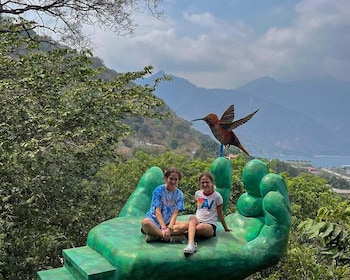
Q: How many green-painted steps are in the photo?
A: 2